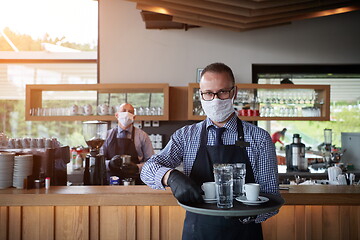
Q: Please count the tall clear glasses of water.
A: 2